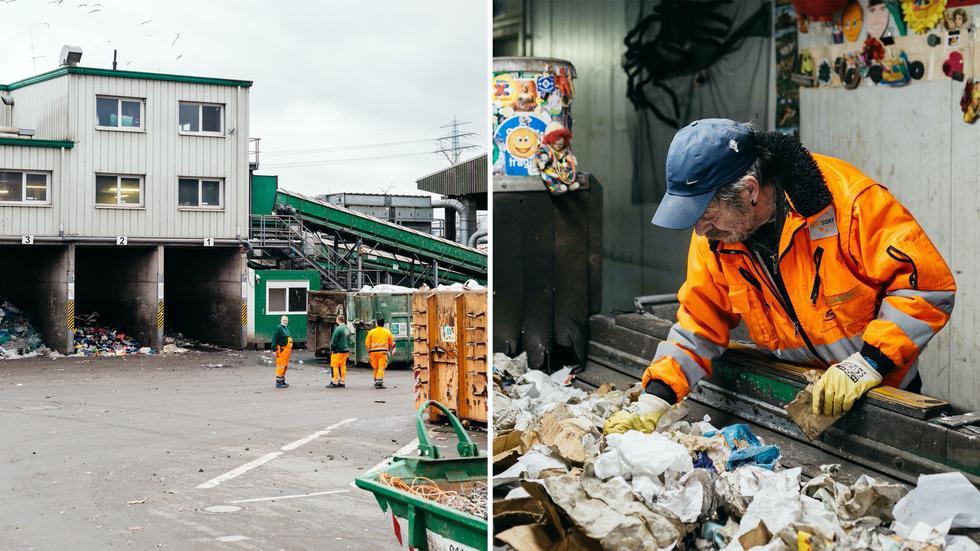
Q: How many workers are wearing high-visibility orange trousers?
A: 3